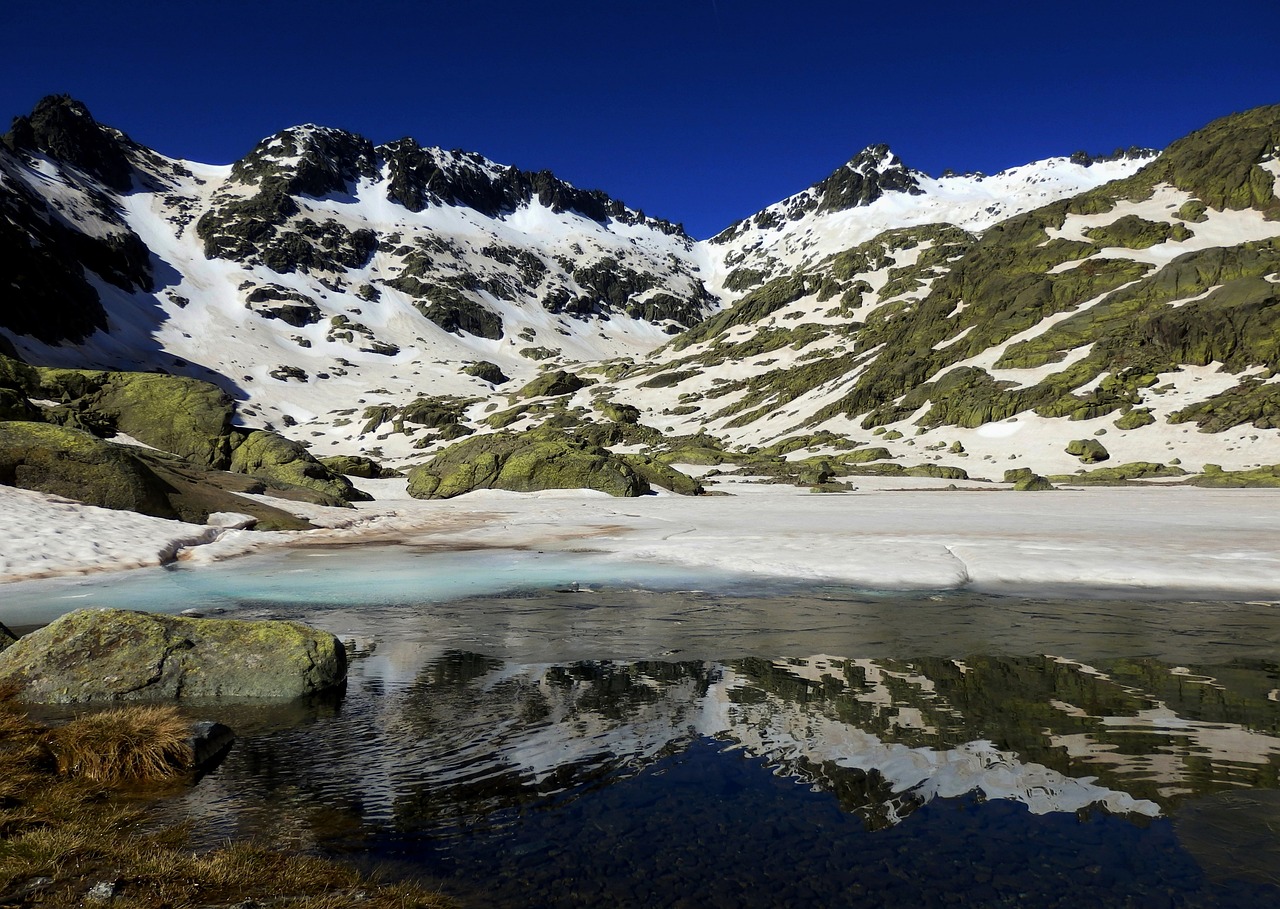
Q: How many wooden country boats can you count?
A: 0